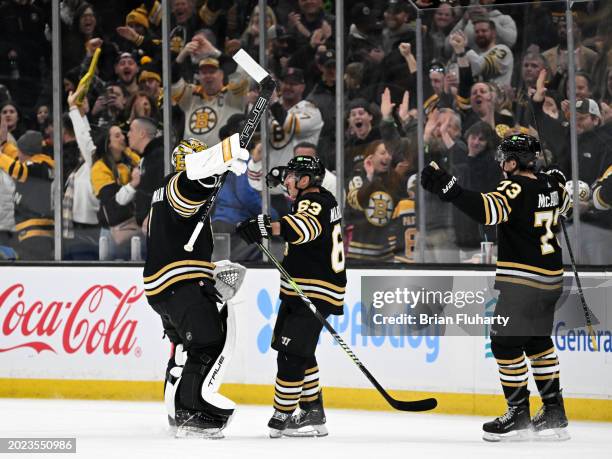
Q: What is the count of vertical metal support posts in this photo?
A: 6